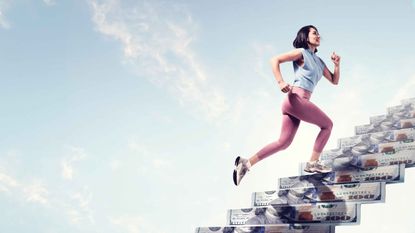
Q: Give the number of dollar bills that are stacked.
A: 11